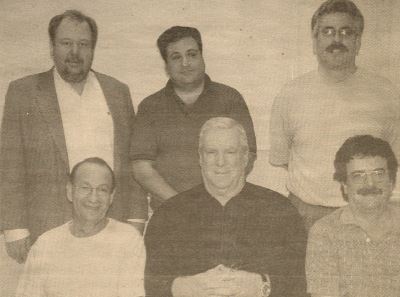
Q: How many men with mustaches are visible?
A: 3